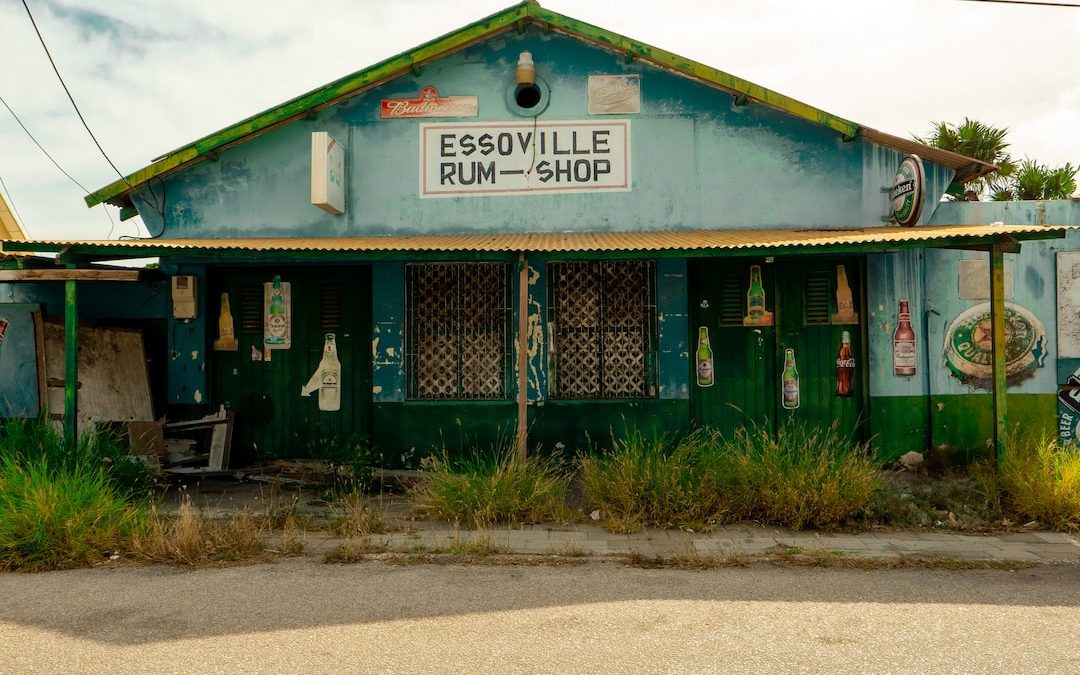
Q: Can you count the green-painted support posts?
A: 2